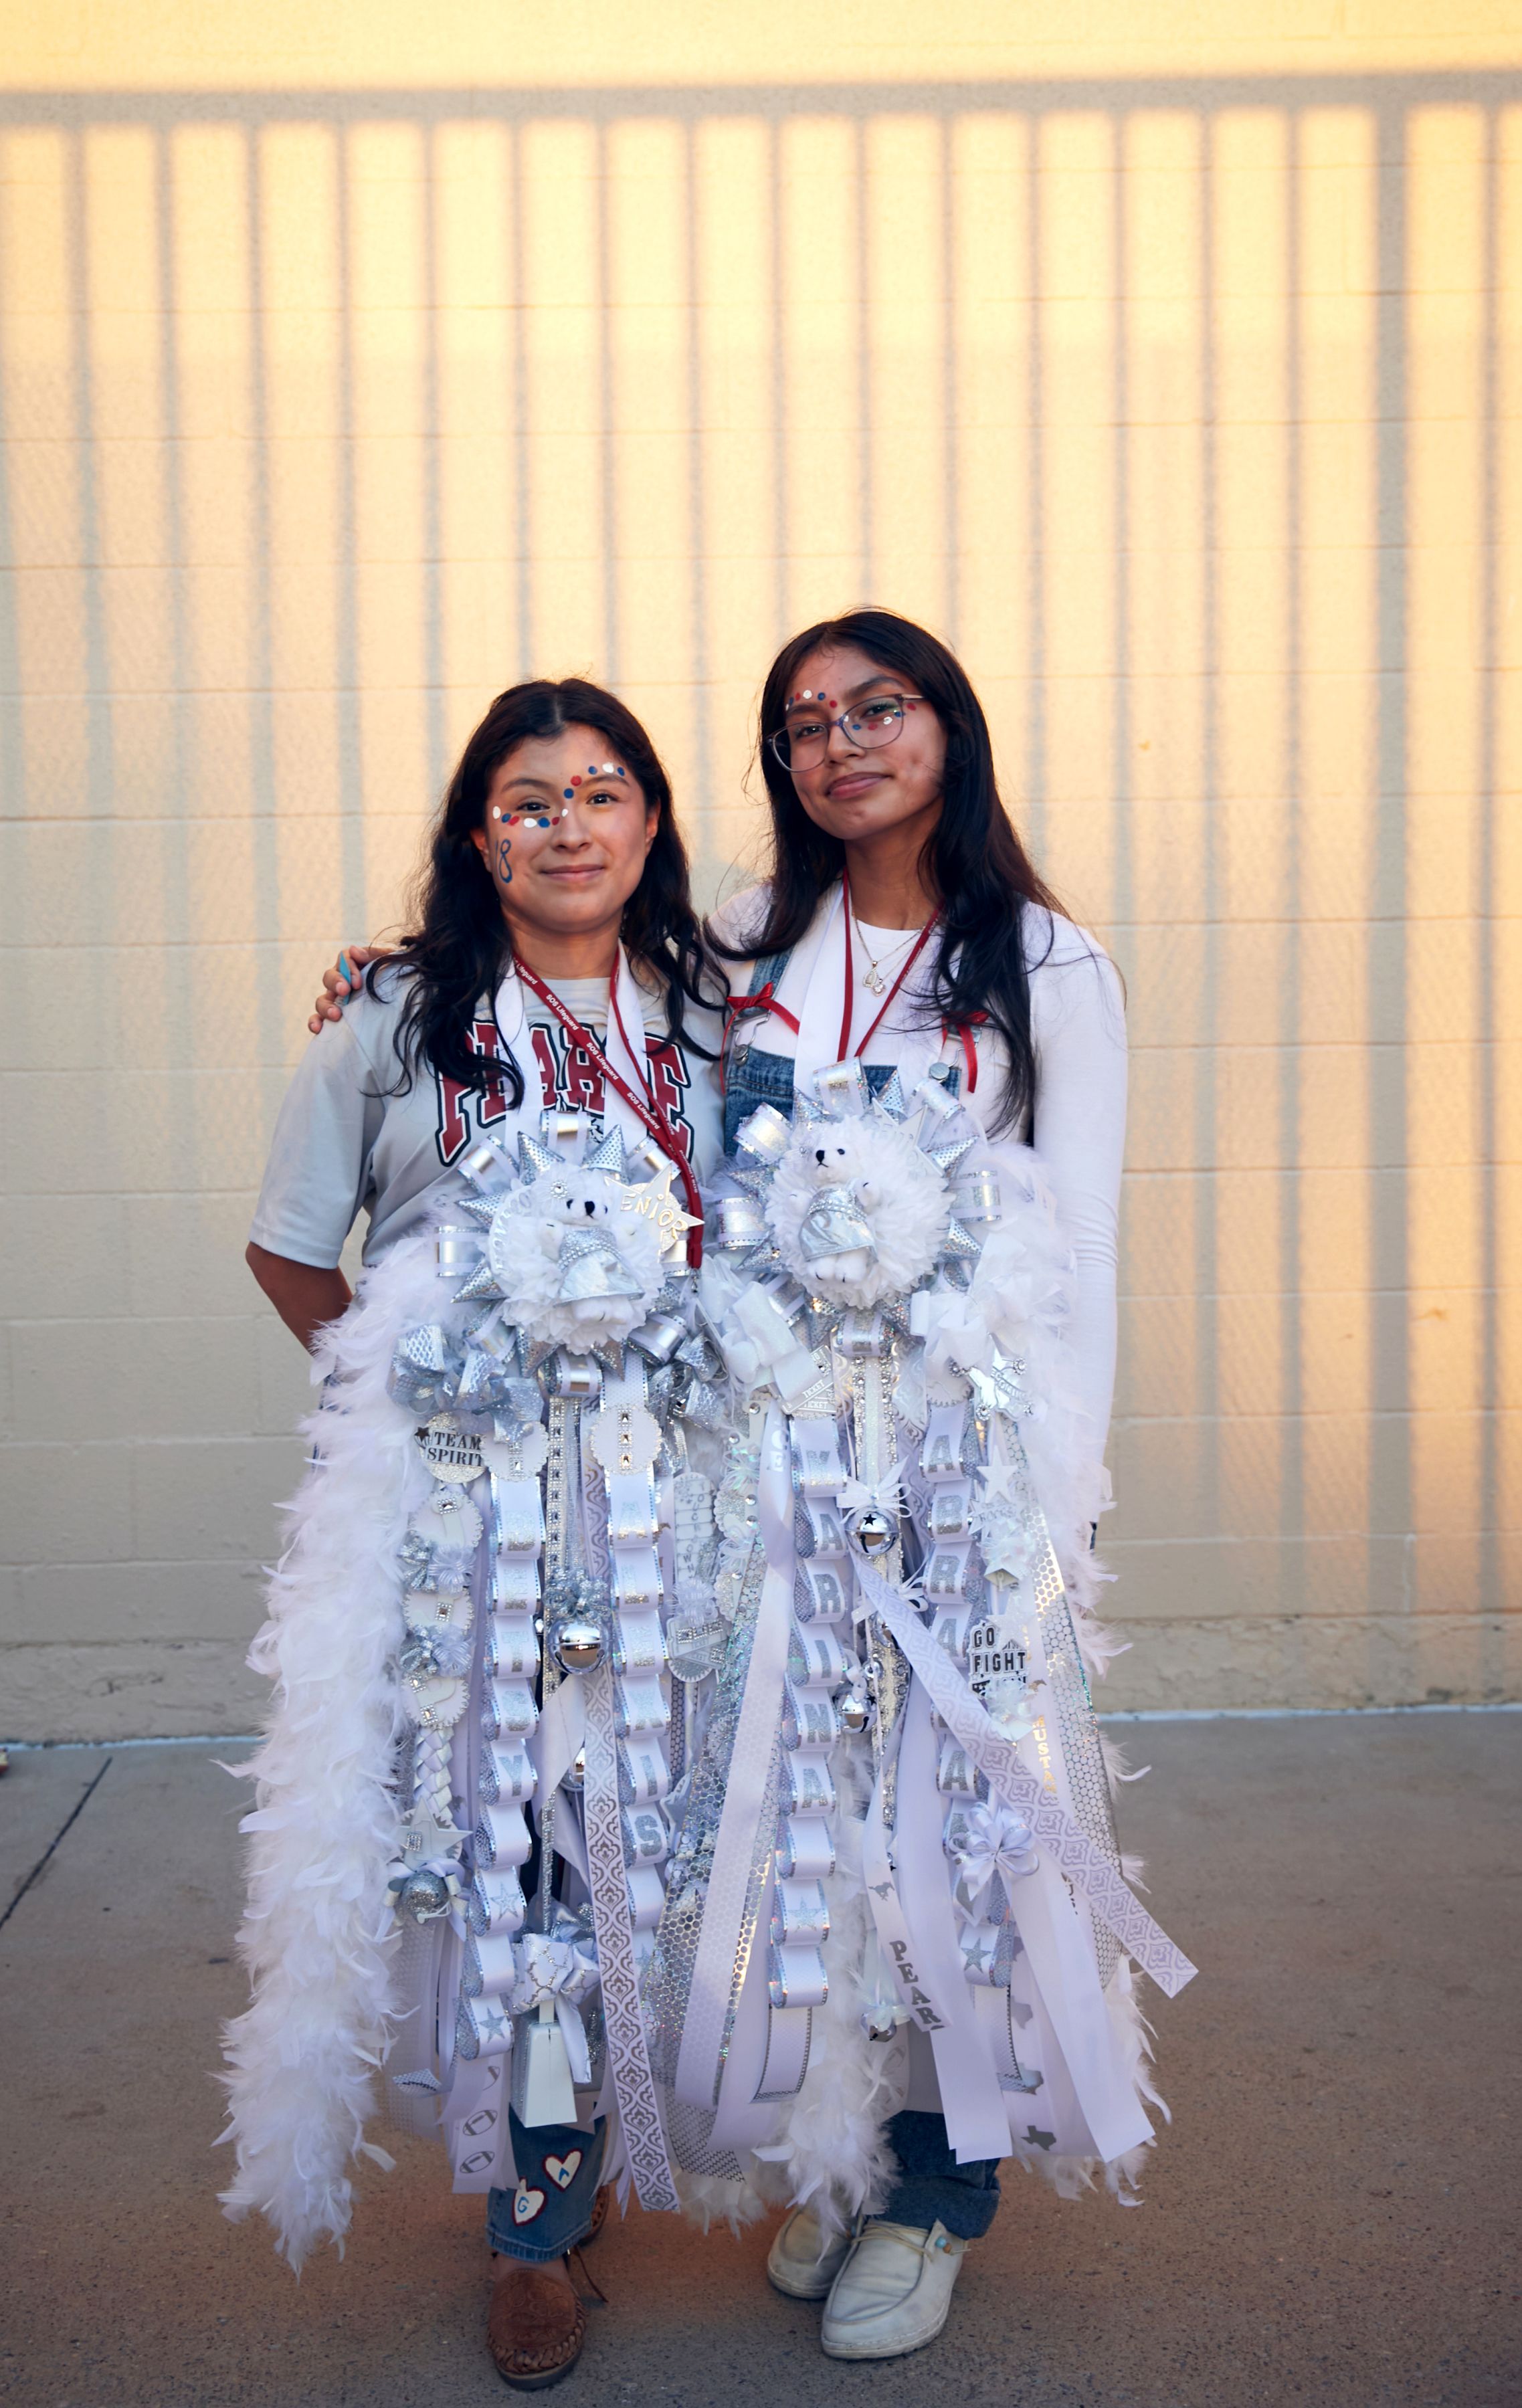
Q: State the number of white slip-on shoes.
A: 2